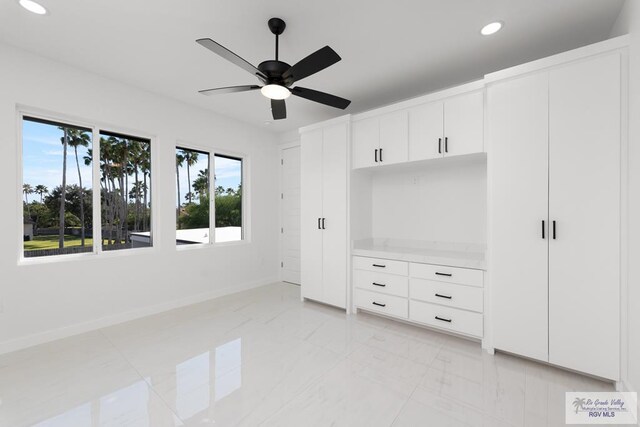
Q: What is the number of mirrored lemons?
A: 0